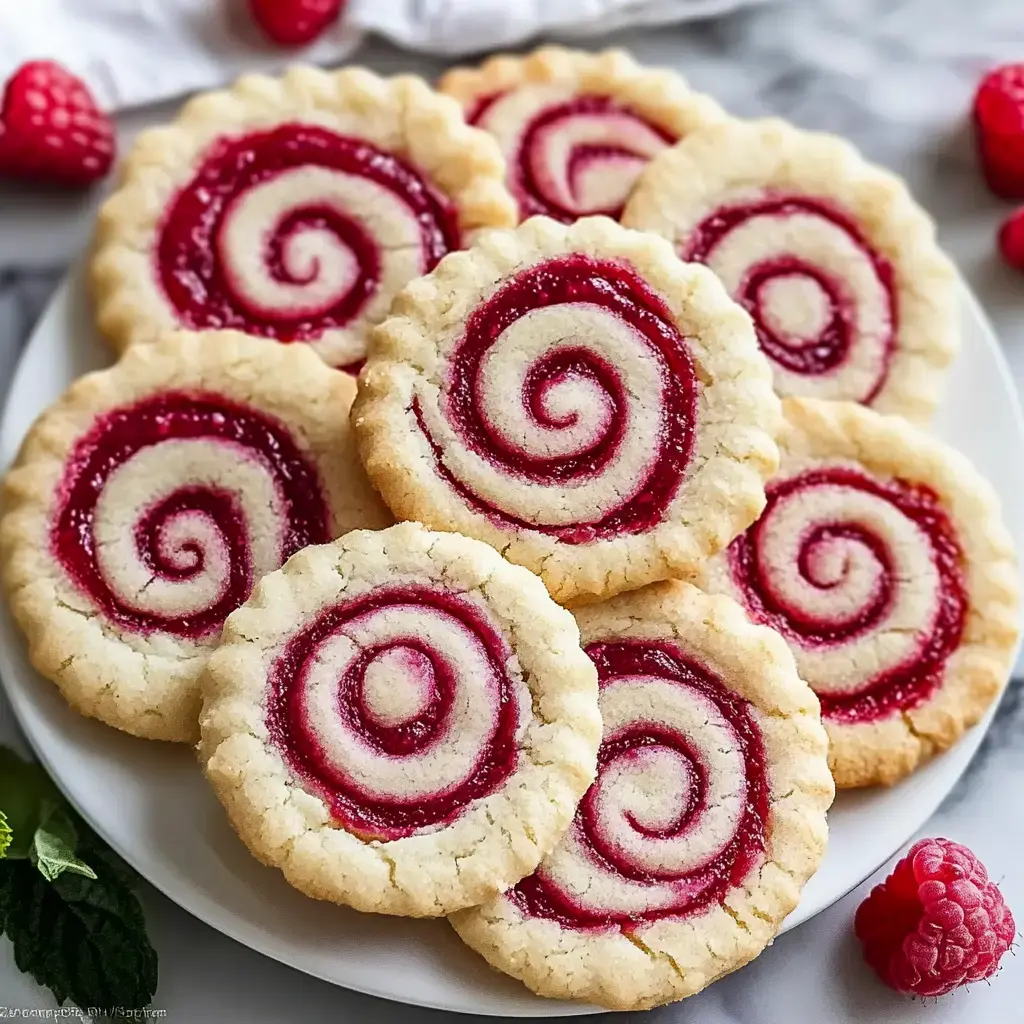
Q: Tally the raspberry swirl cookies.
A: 8